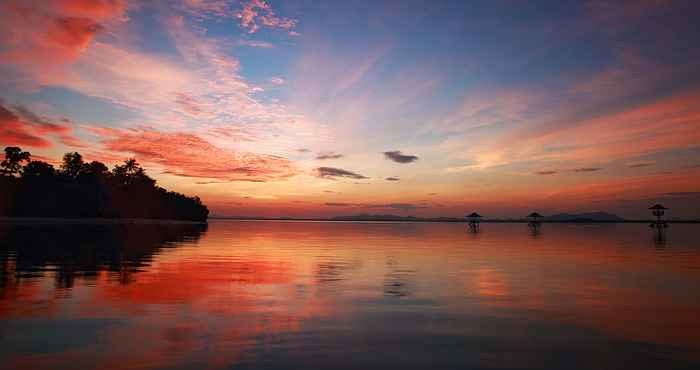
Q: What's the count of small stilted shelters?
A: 3